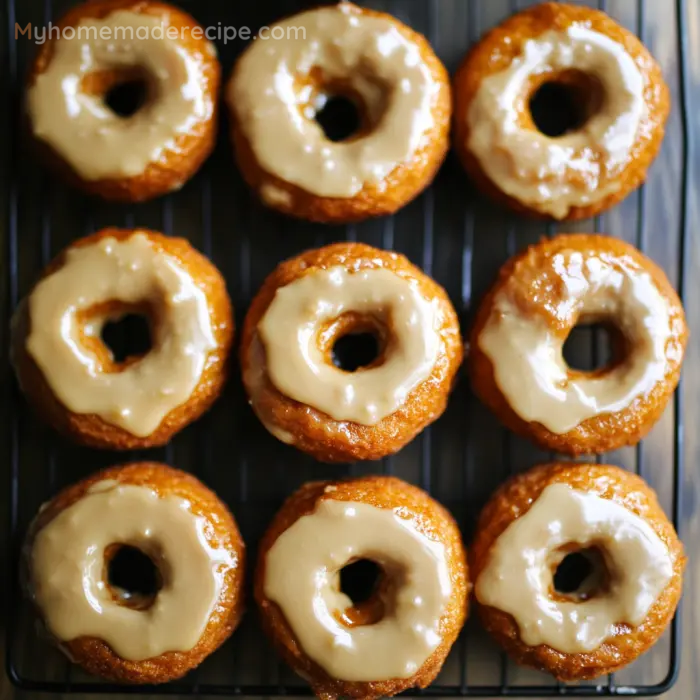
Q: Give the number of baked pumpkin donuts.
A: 9